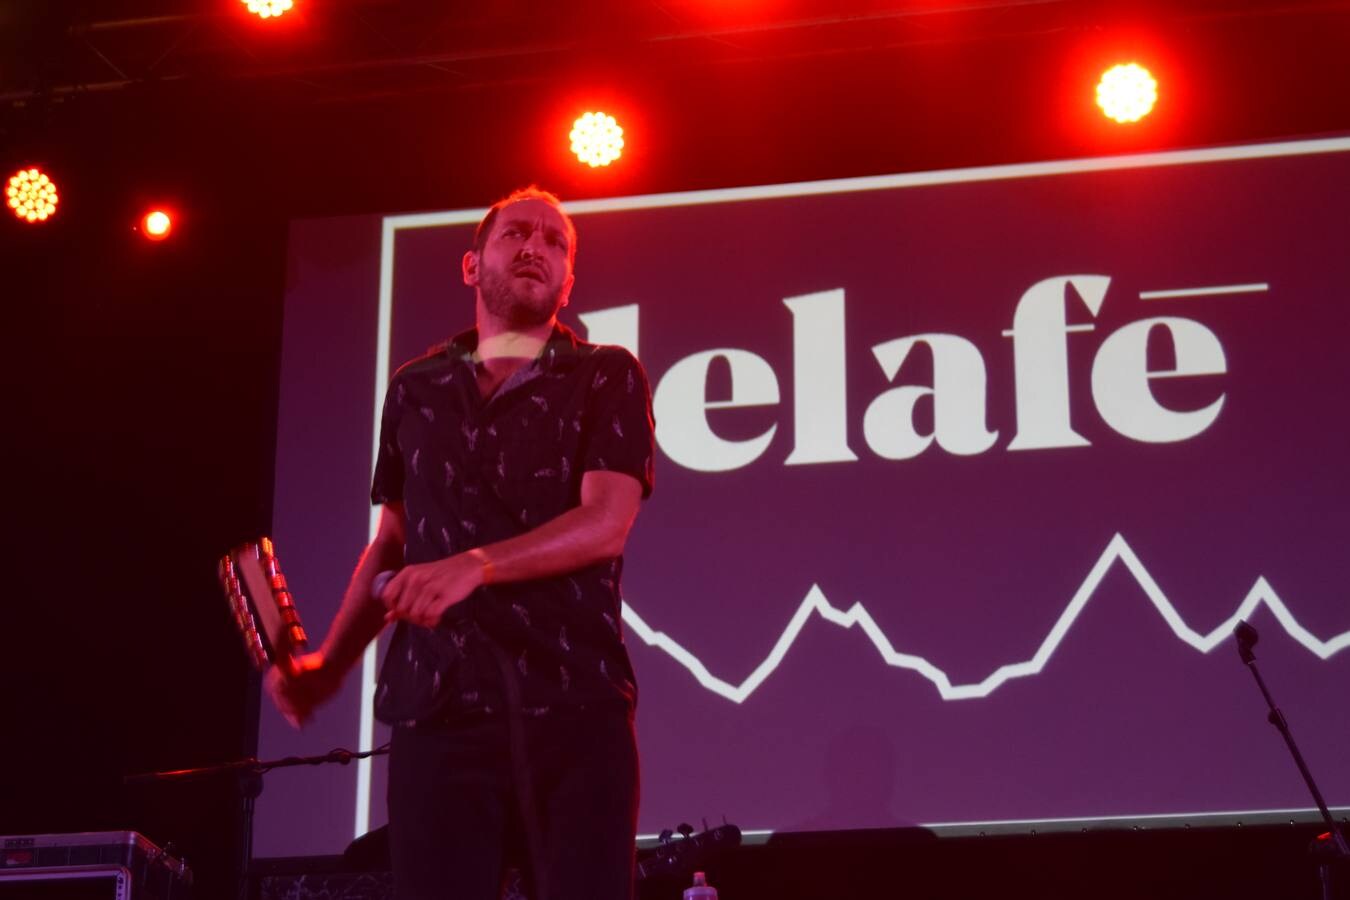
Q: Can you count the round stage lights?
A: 5